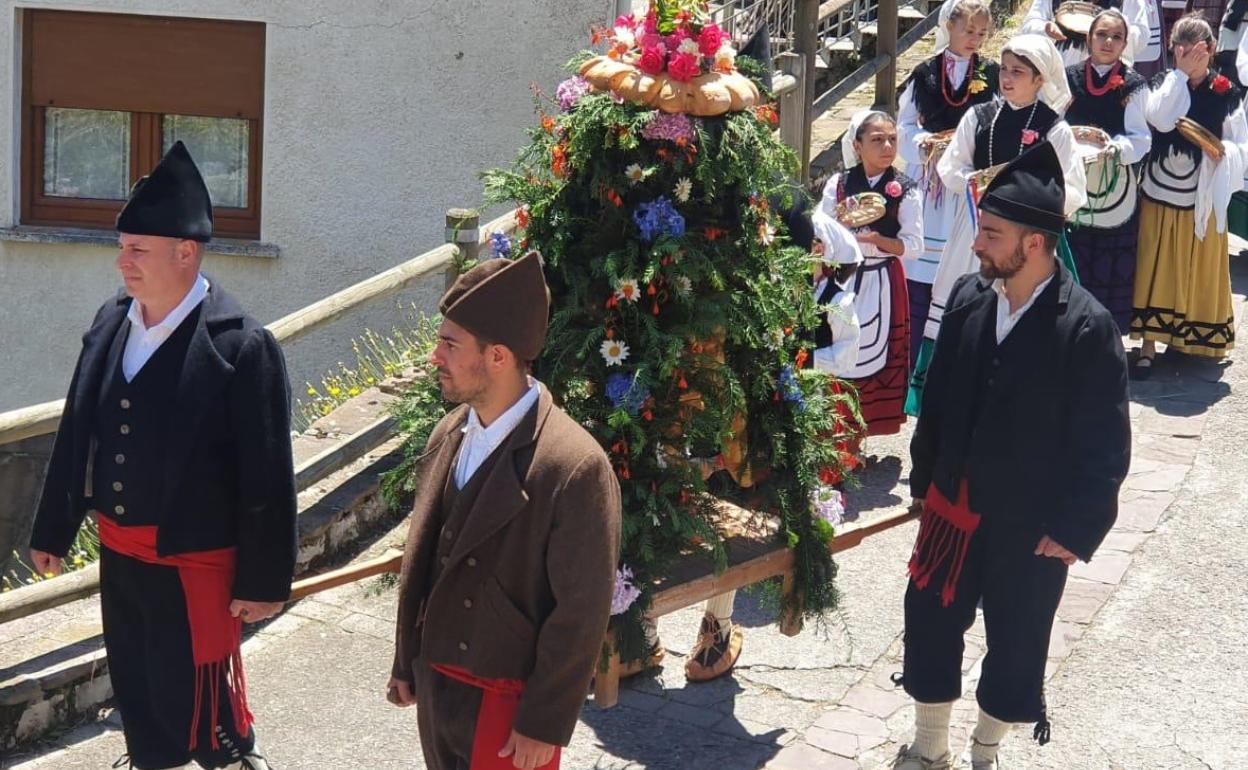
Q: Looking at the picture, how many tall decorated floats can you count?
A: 1